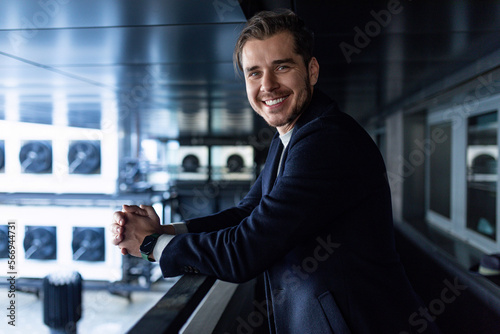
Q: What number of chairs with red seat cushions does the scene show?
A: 0